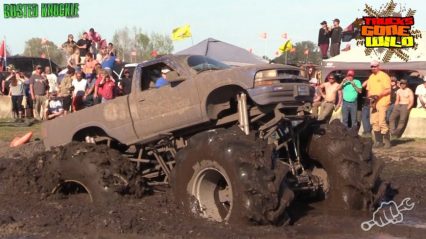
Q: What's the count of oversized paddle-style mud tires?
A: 3